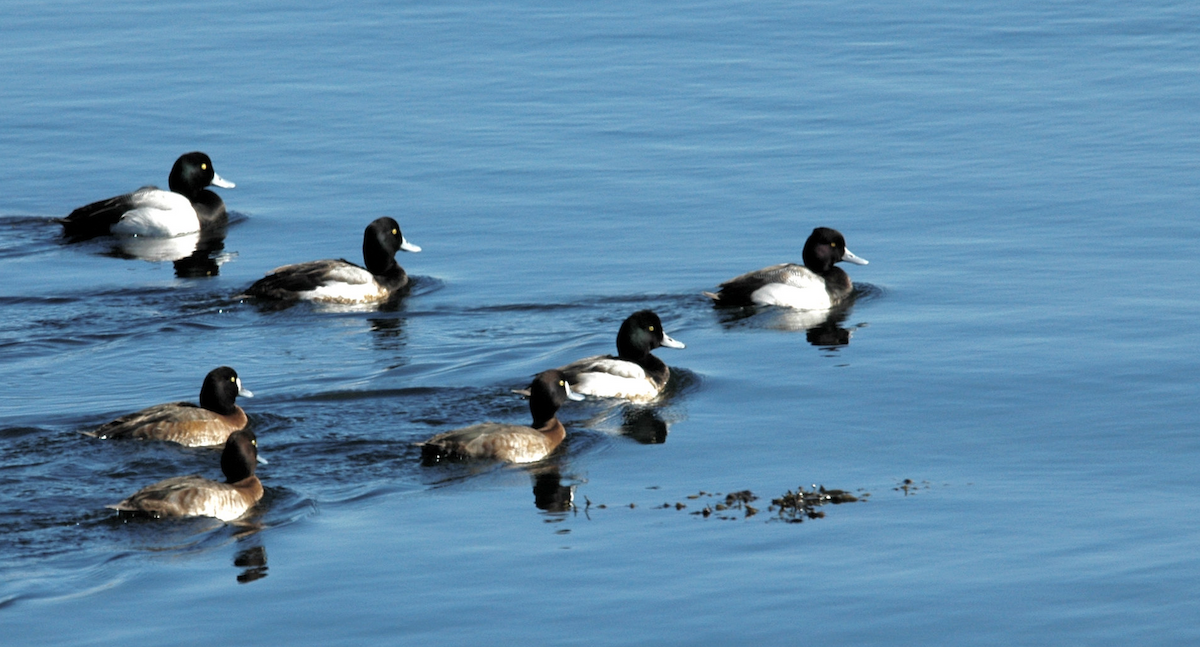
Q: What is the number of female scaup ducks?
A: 3